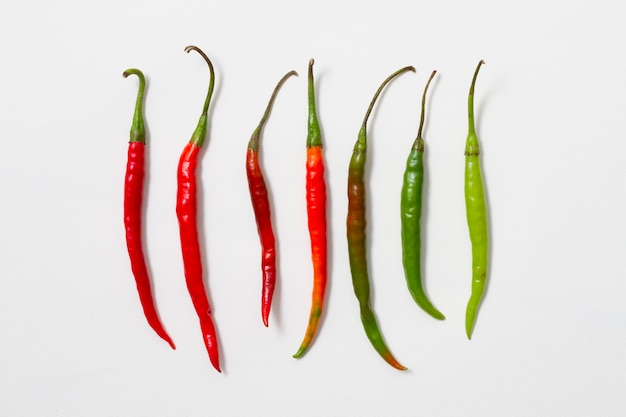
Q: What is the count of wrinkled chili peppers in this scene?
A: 7